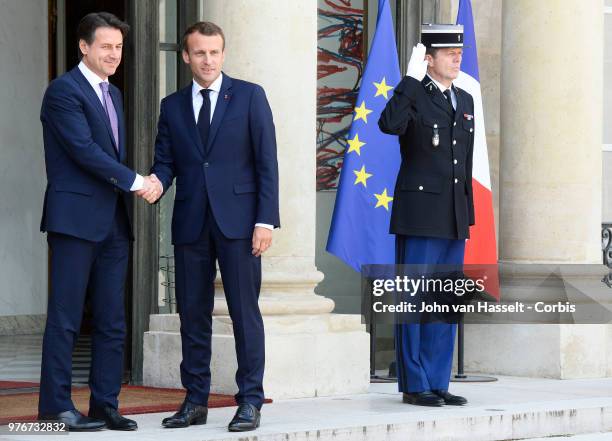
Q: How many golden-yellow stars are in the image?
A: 5